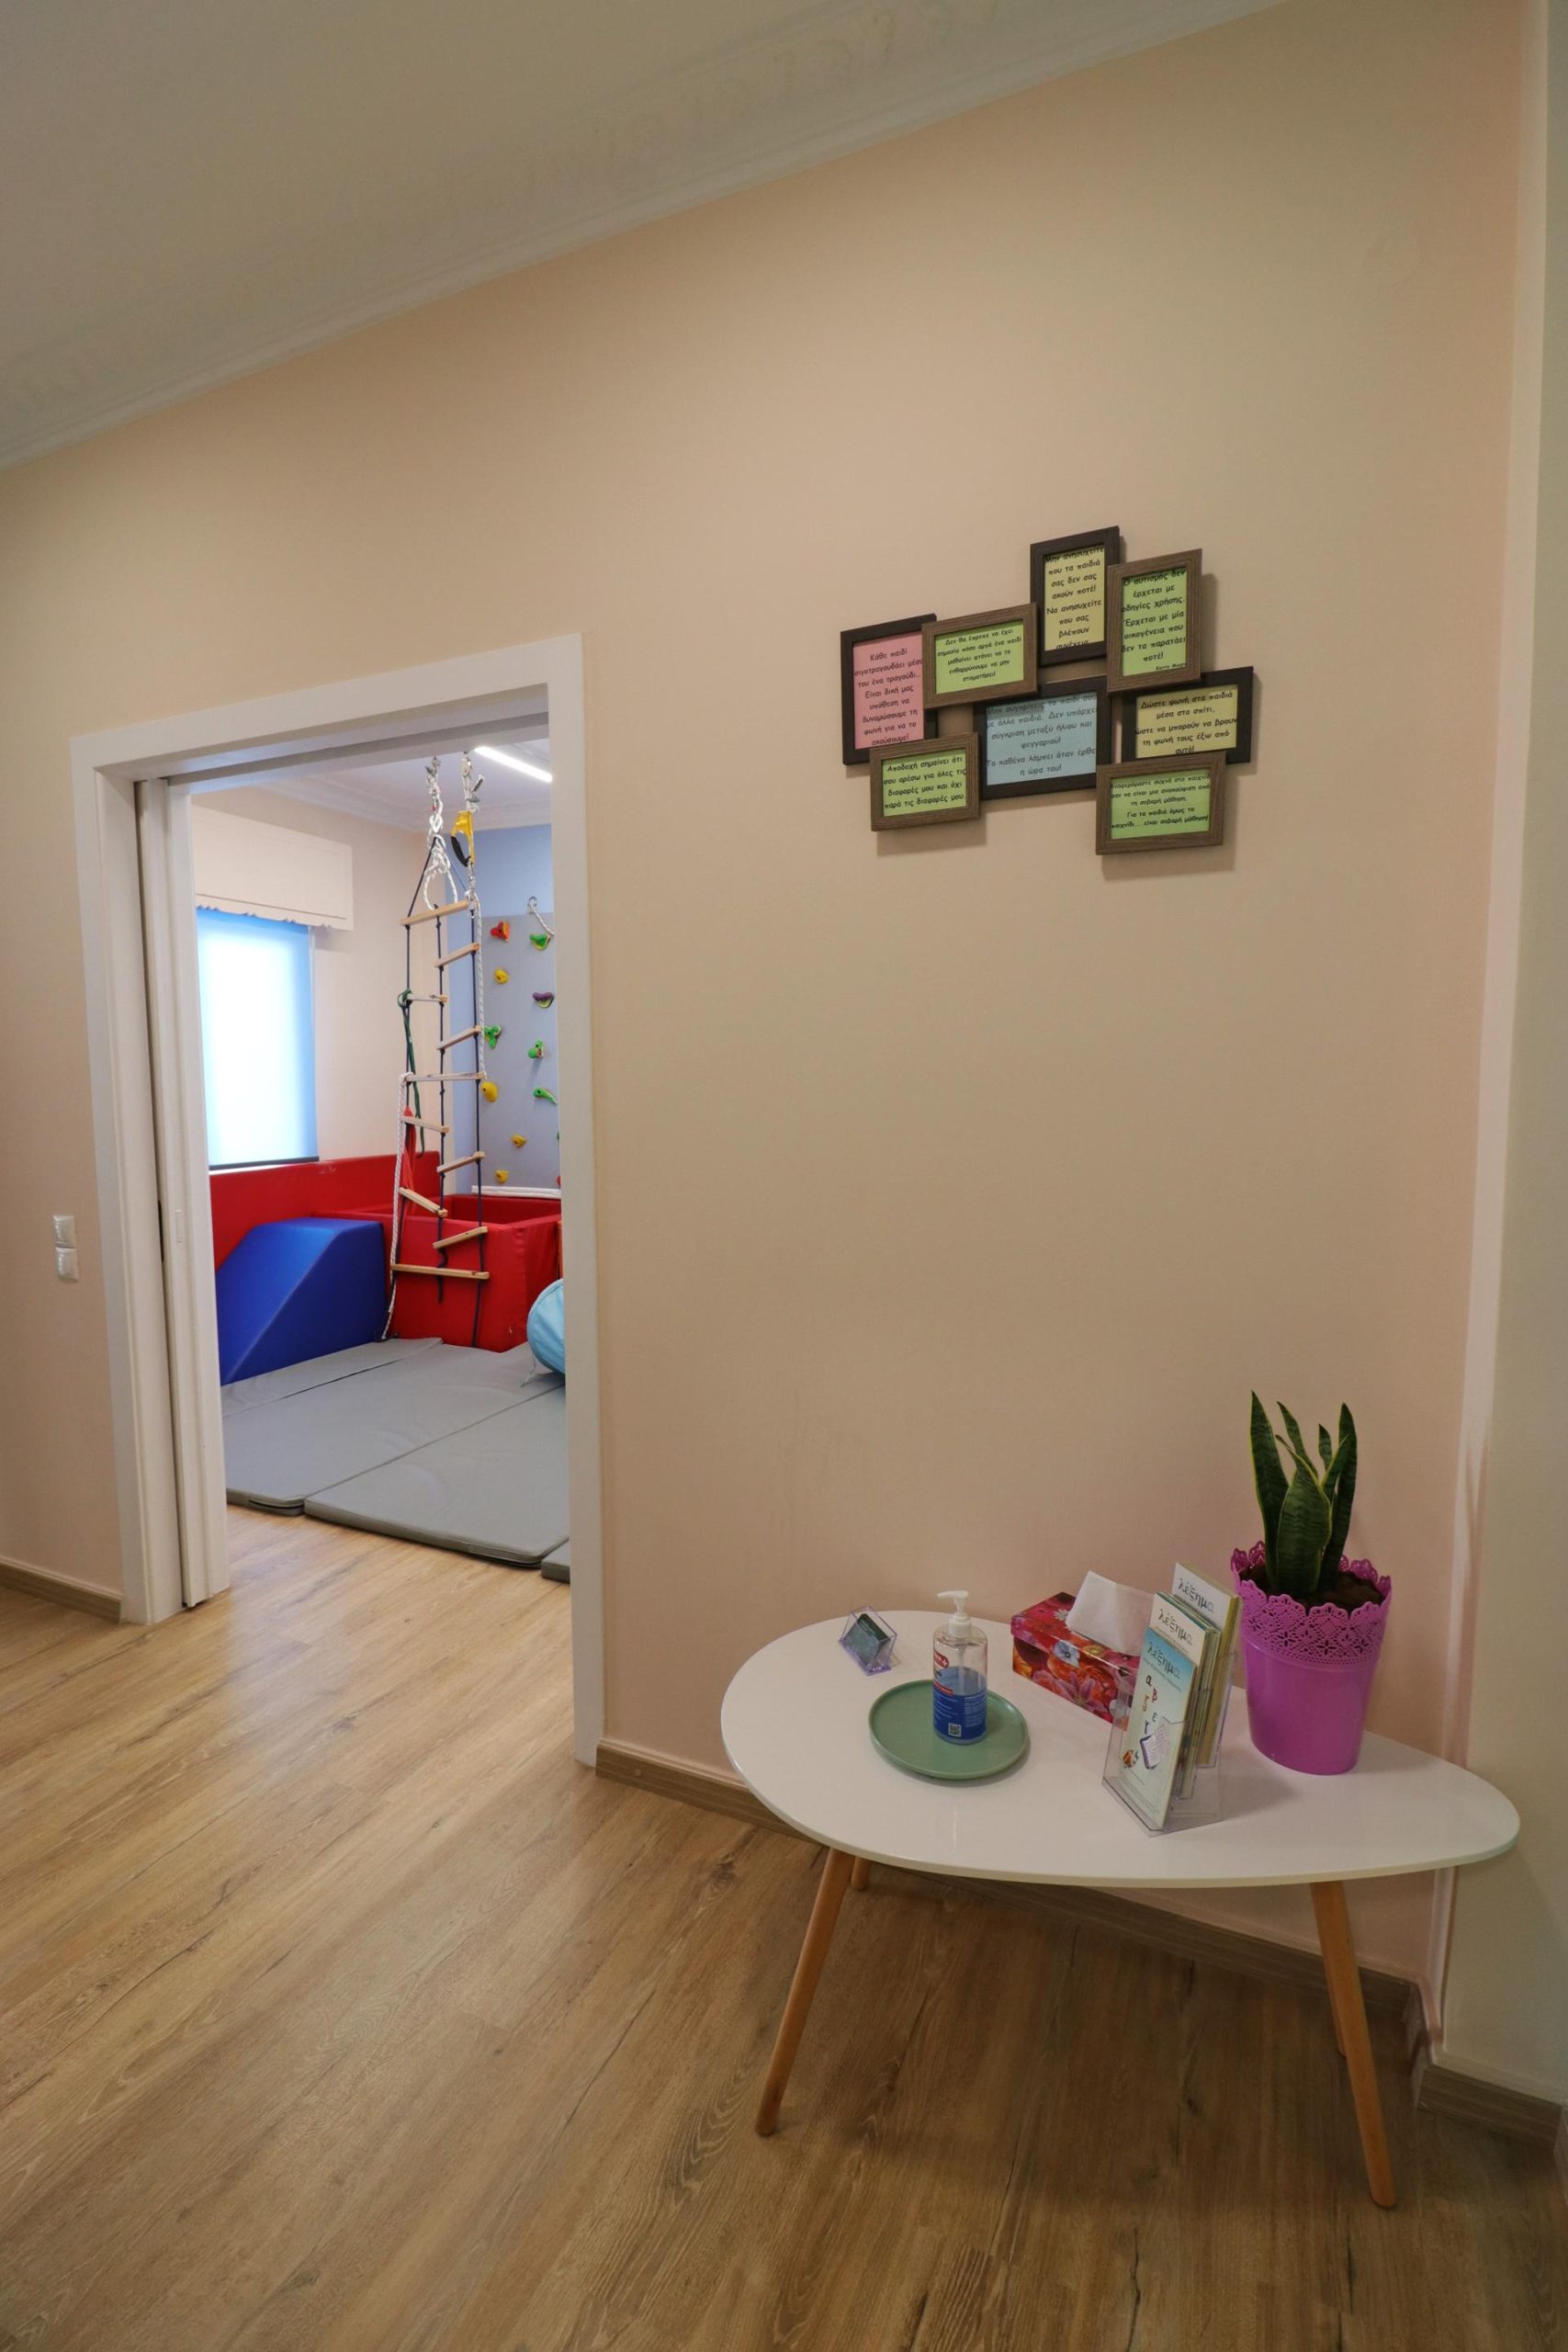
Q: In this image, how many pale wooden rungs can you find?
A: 10